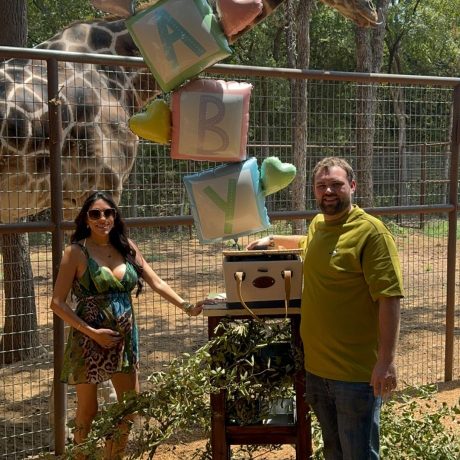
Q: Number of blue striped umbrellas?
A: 0